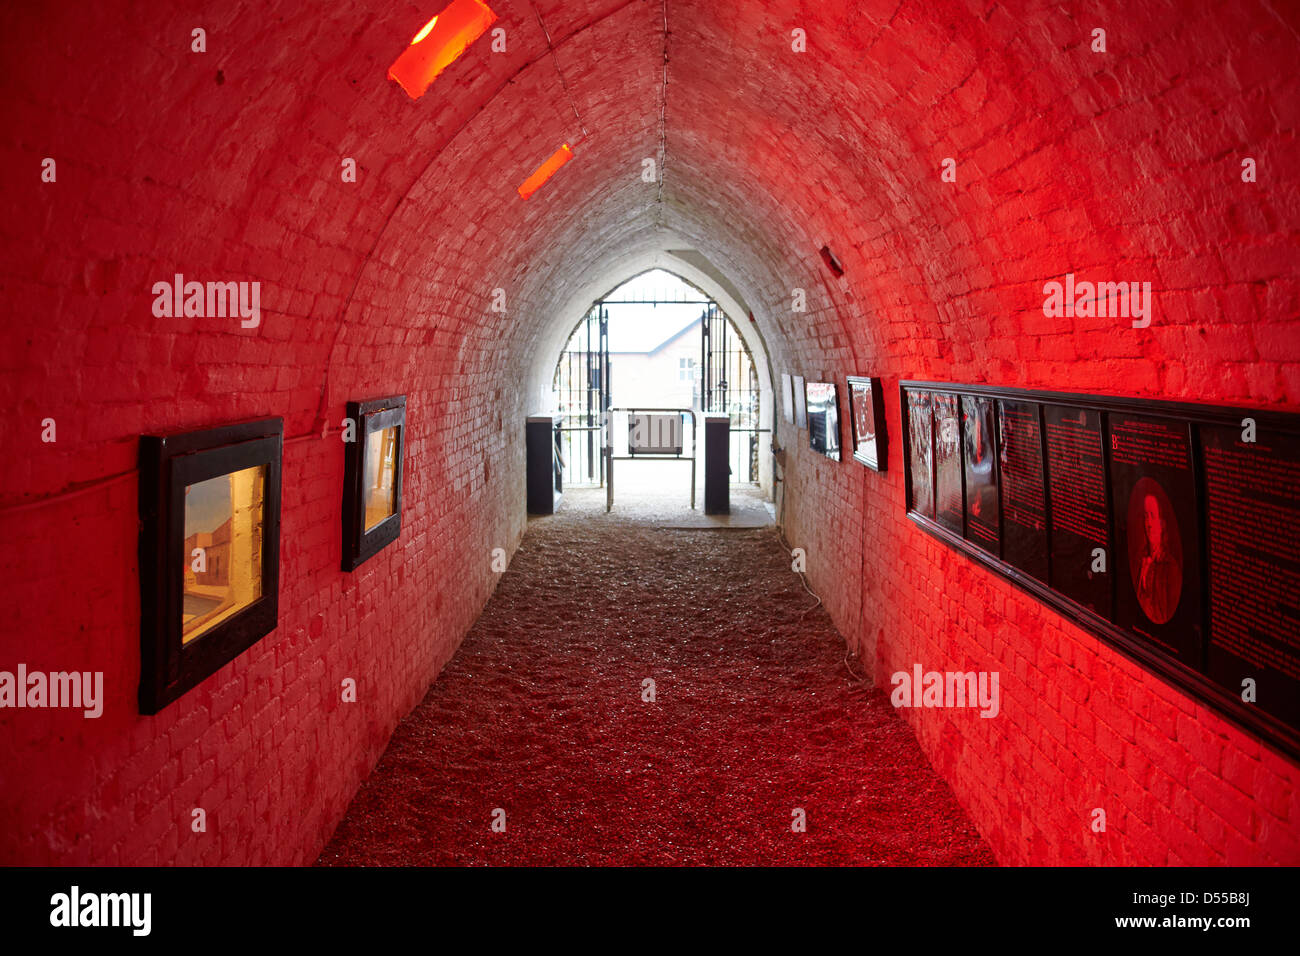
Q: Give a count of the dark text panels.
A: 7